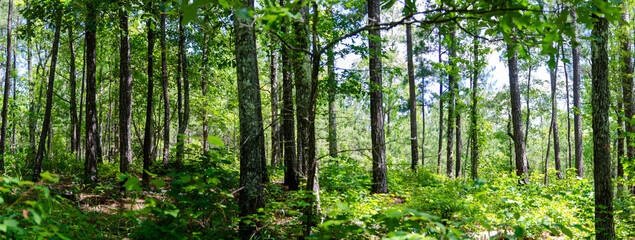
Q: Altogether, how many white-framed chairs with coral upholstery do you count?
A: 0